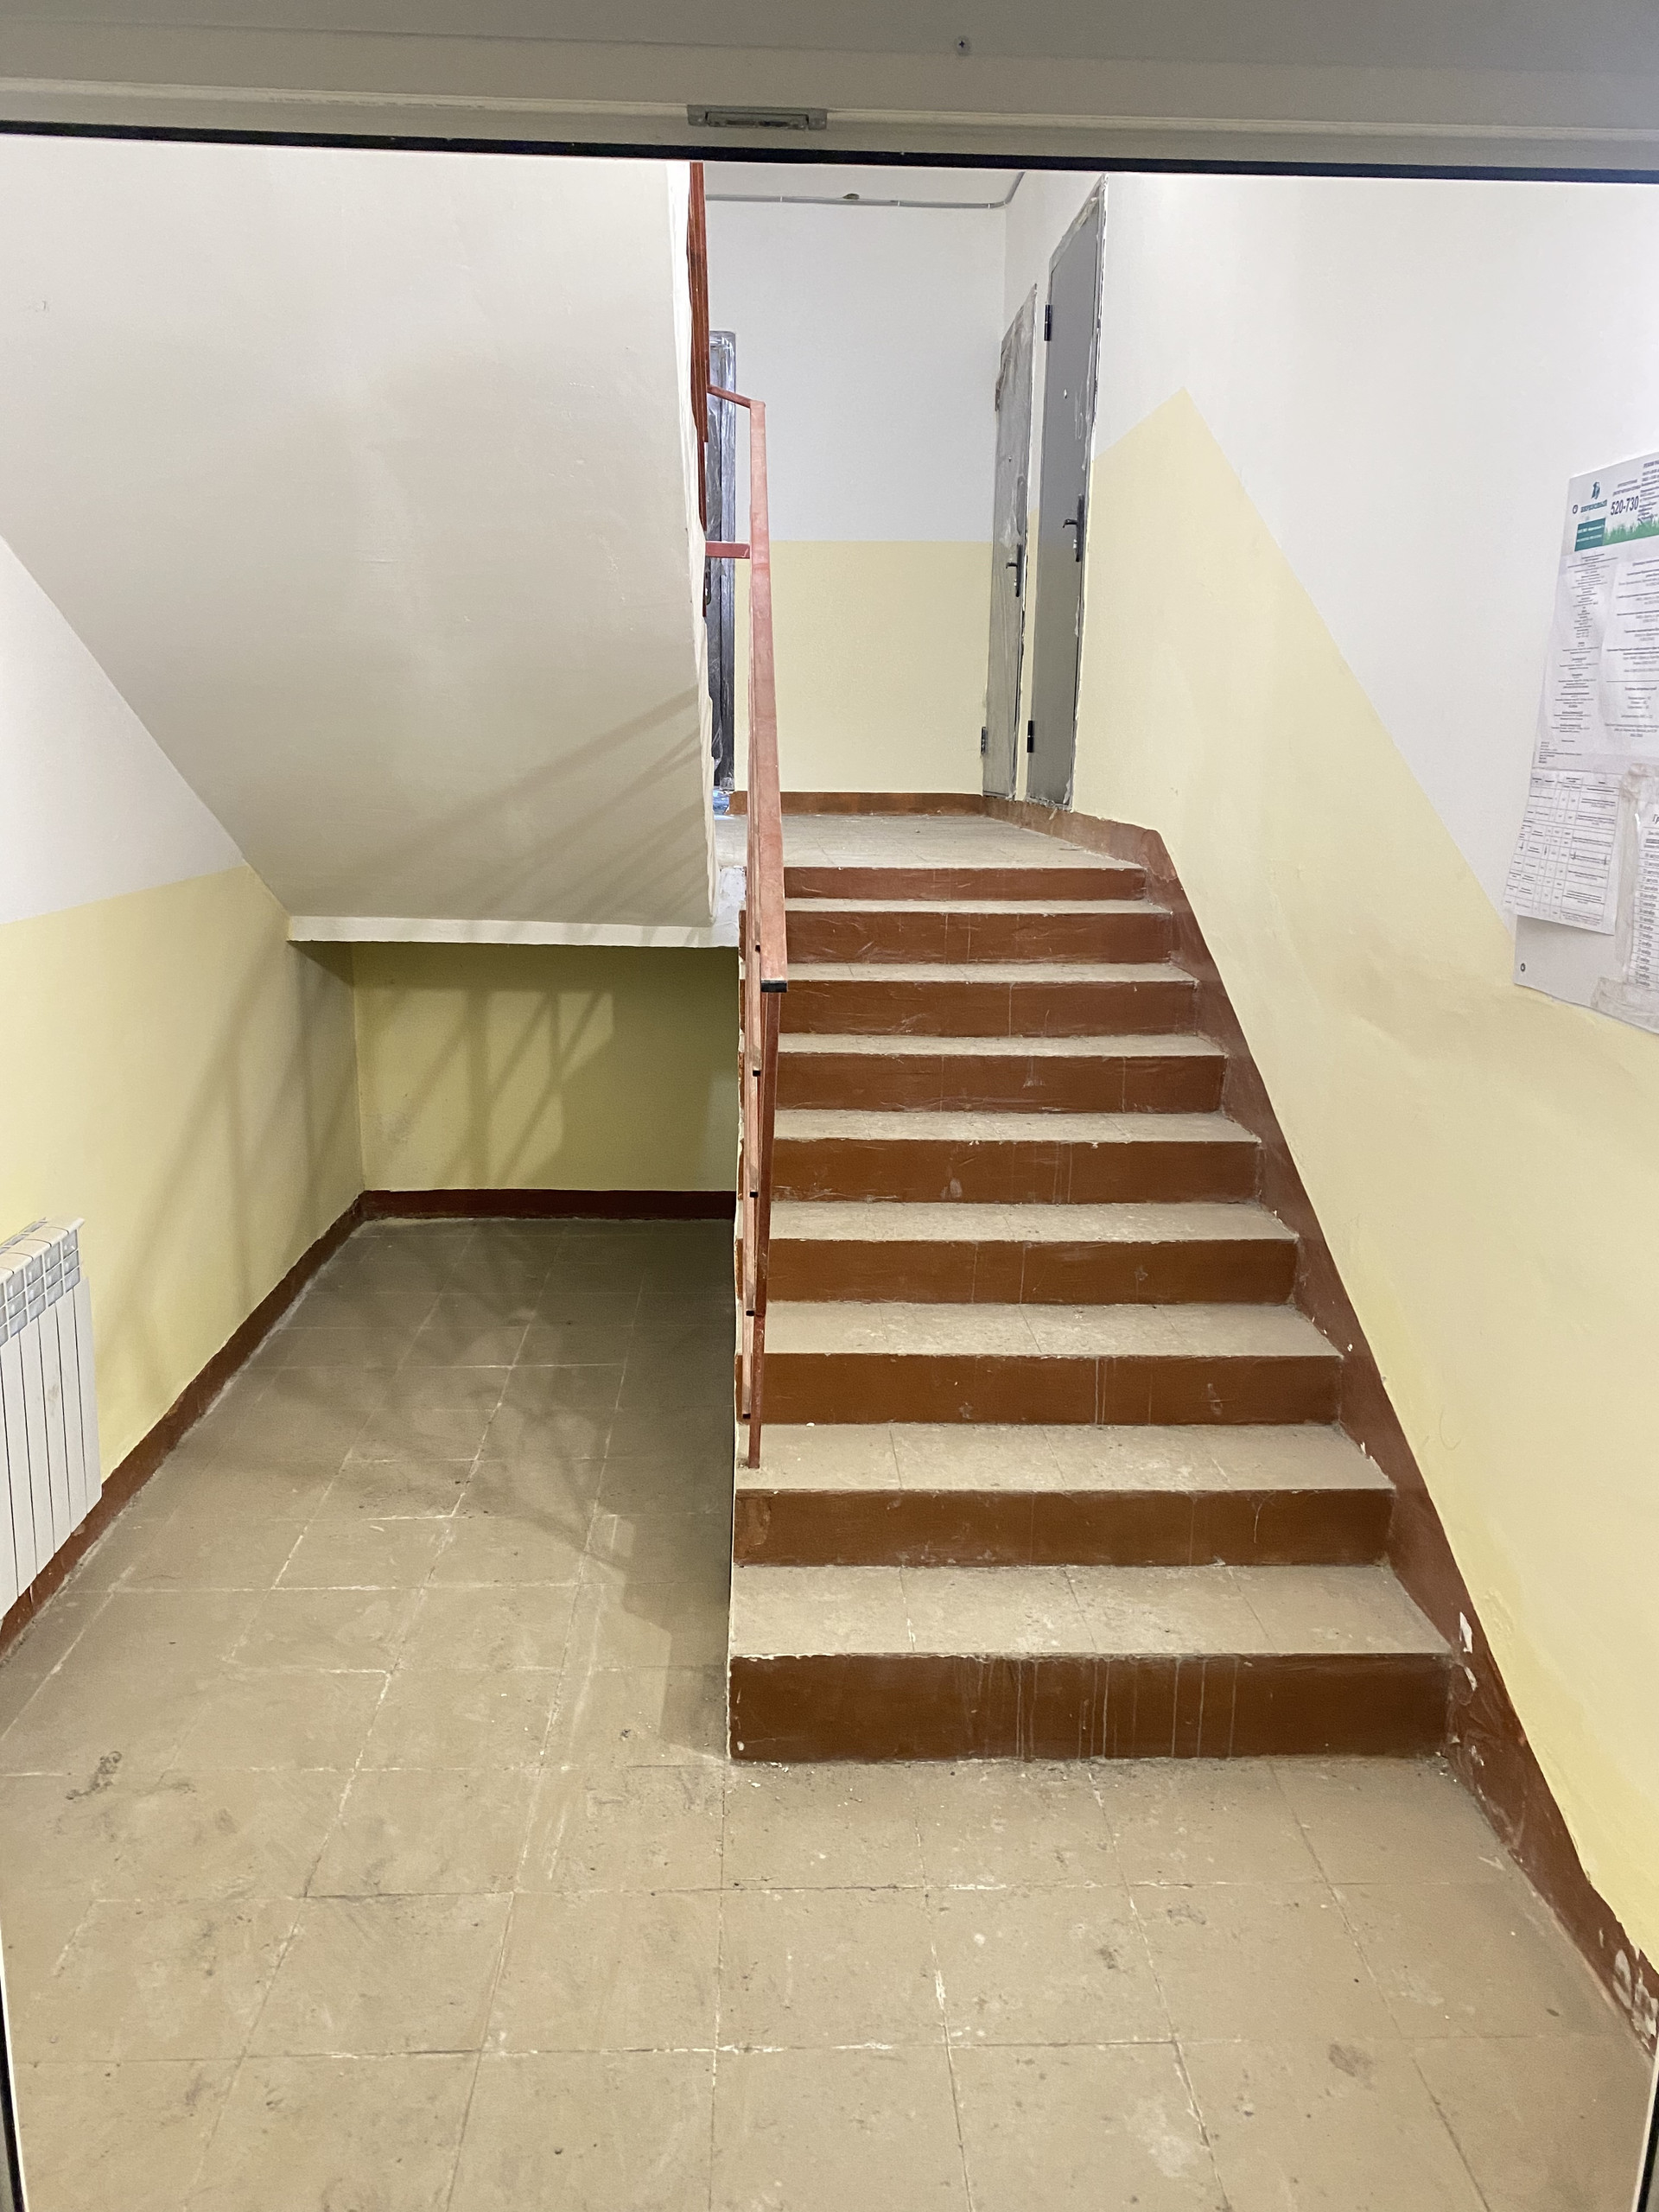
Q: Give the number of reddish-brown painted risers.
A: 9